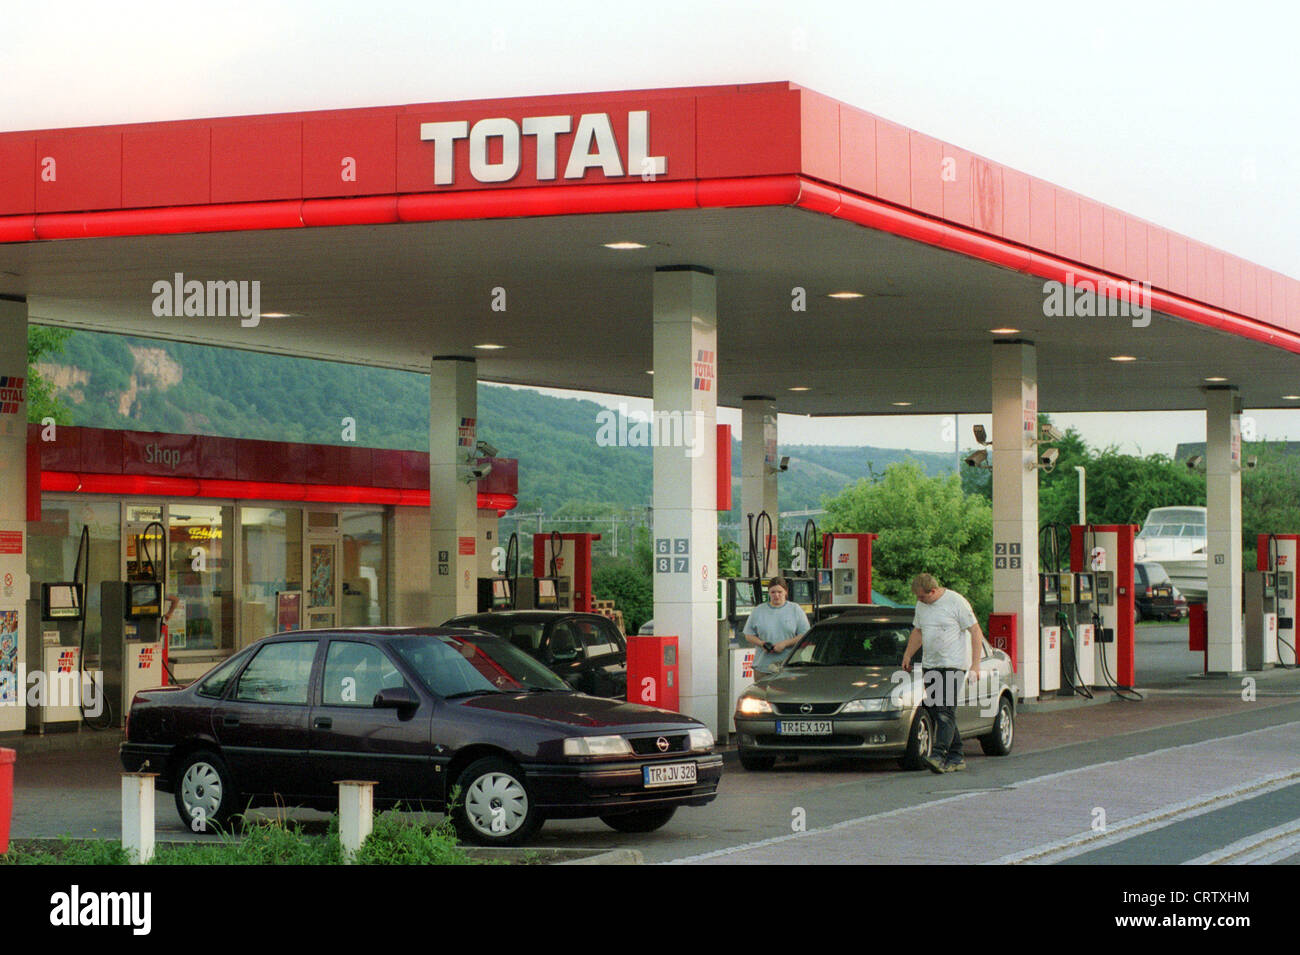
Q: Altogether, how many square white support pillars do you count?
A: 6